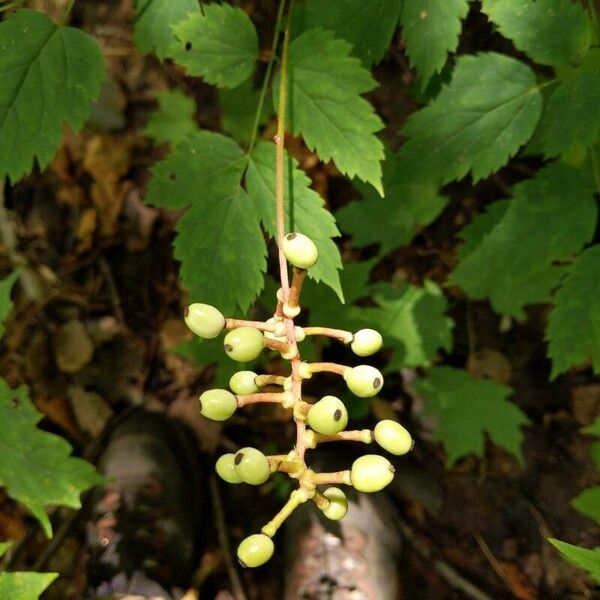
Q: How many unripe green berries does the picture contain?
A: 14